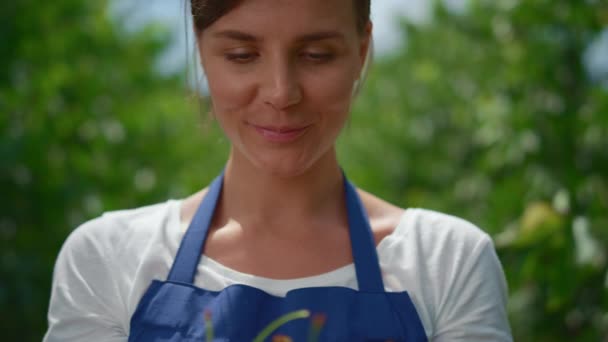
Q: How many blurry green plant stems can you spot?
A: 3